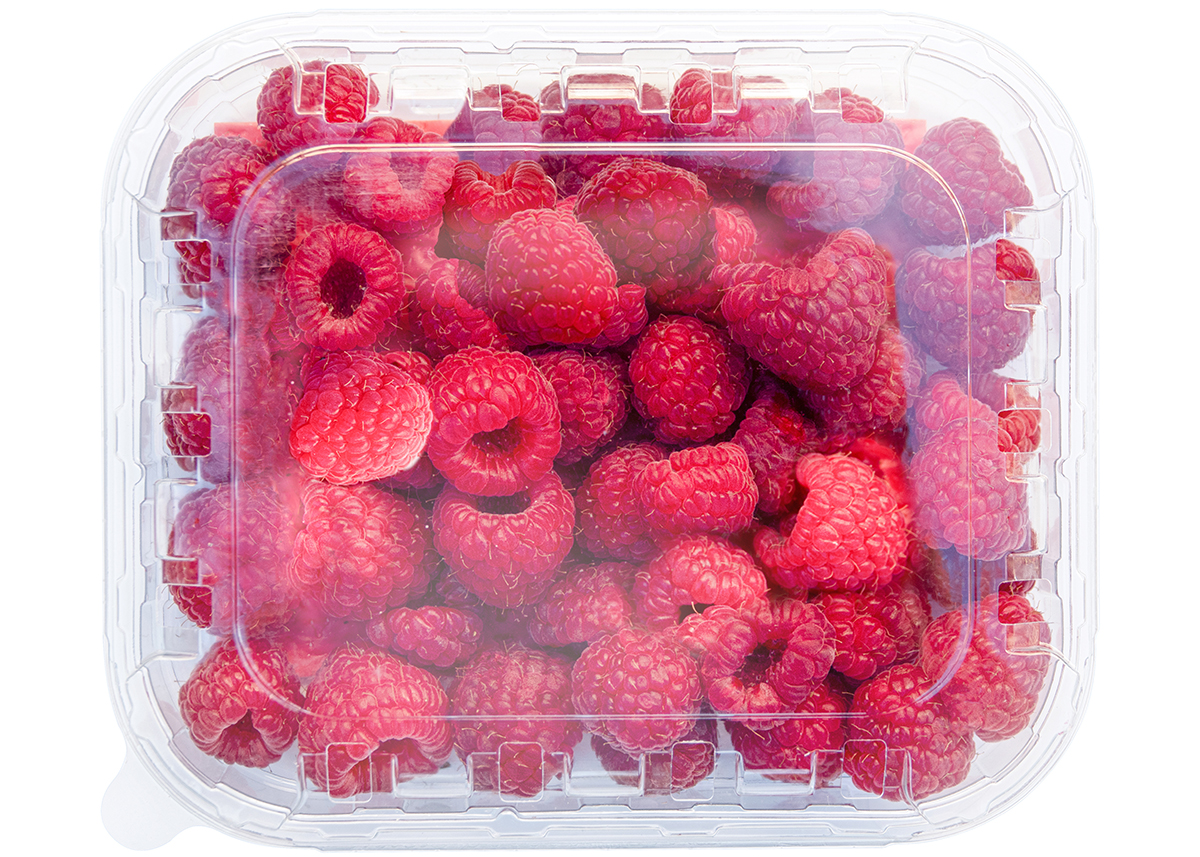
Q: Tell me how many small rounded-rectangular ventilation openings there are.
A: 14